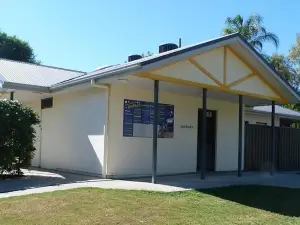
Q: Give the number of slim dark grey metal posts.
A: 4